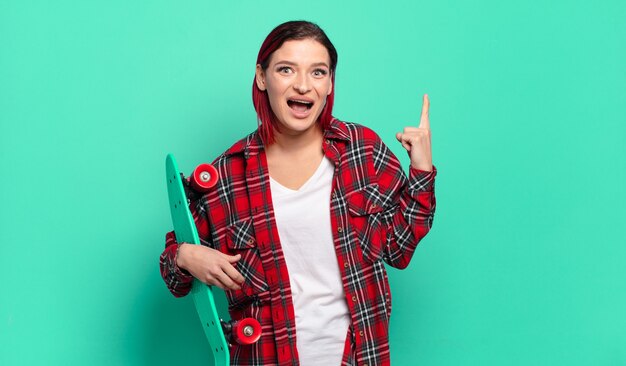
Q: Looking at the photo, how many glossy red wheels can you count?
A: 2